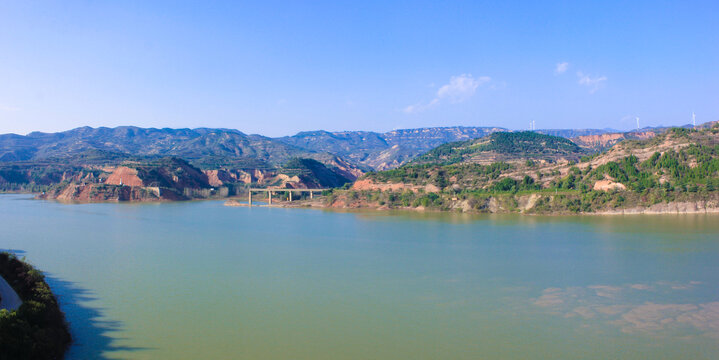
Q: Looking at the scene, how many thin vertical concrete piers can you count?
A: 4